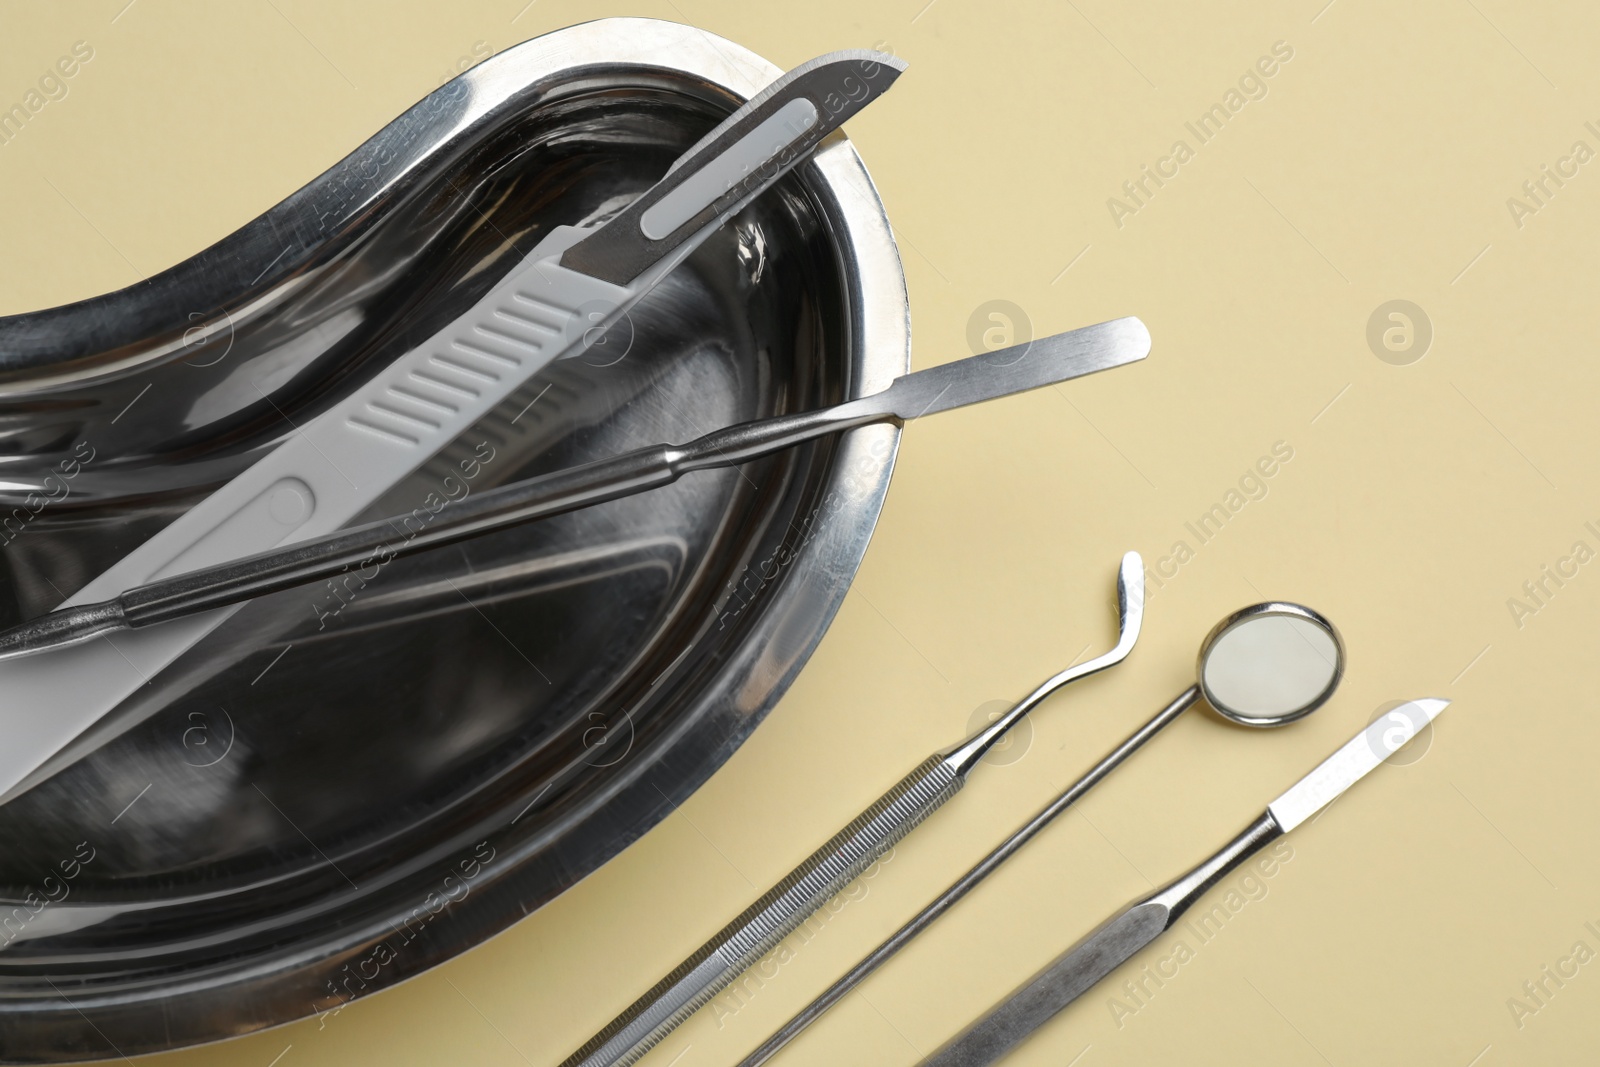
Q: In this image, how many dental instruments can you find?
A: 5